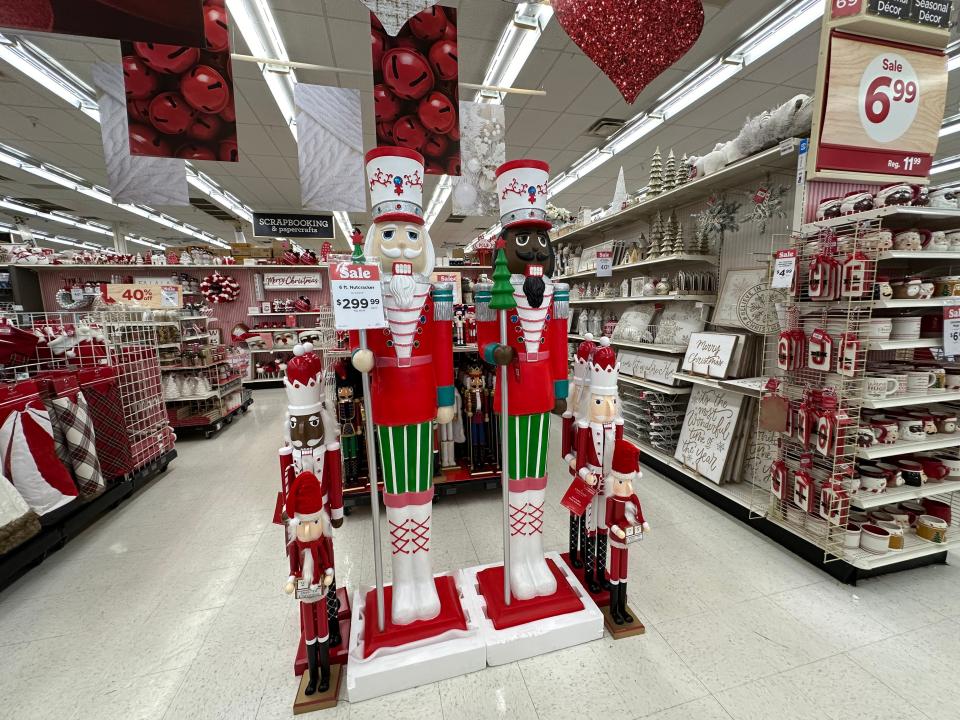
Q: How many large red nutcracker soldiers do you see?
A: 2